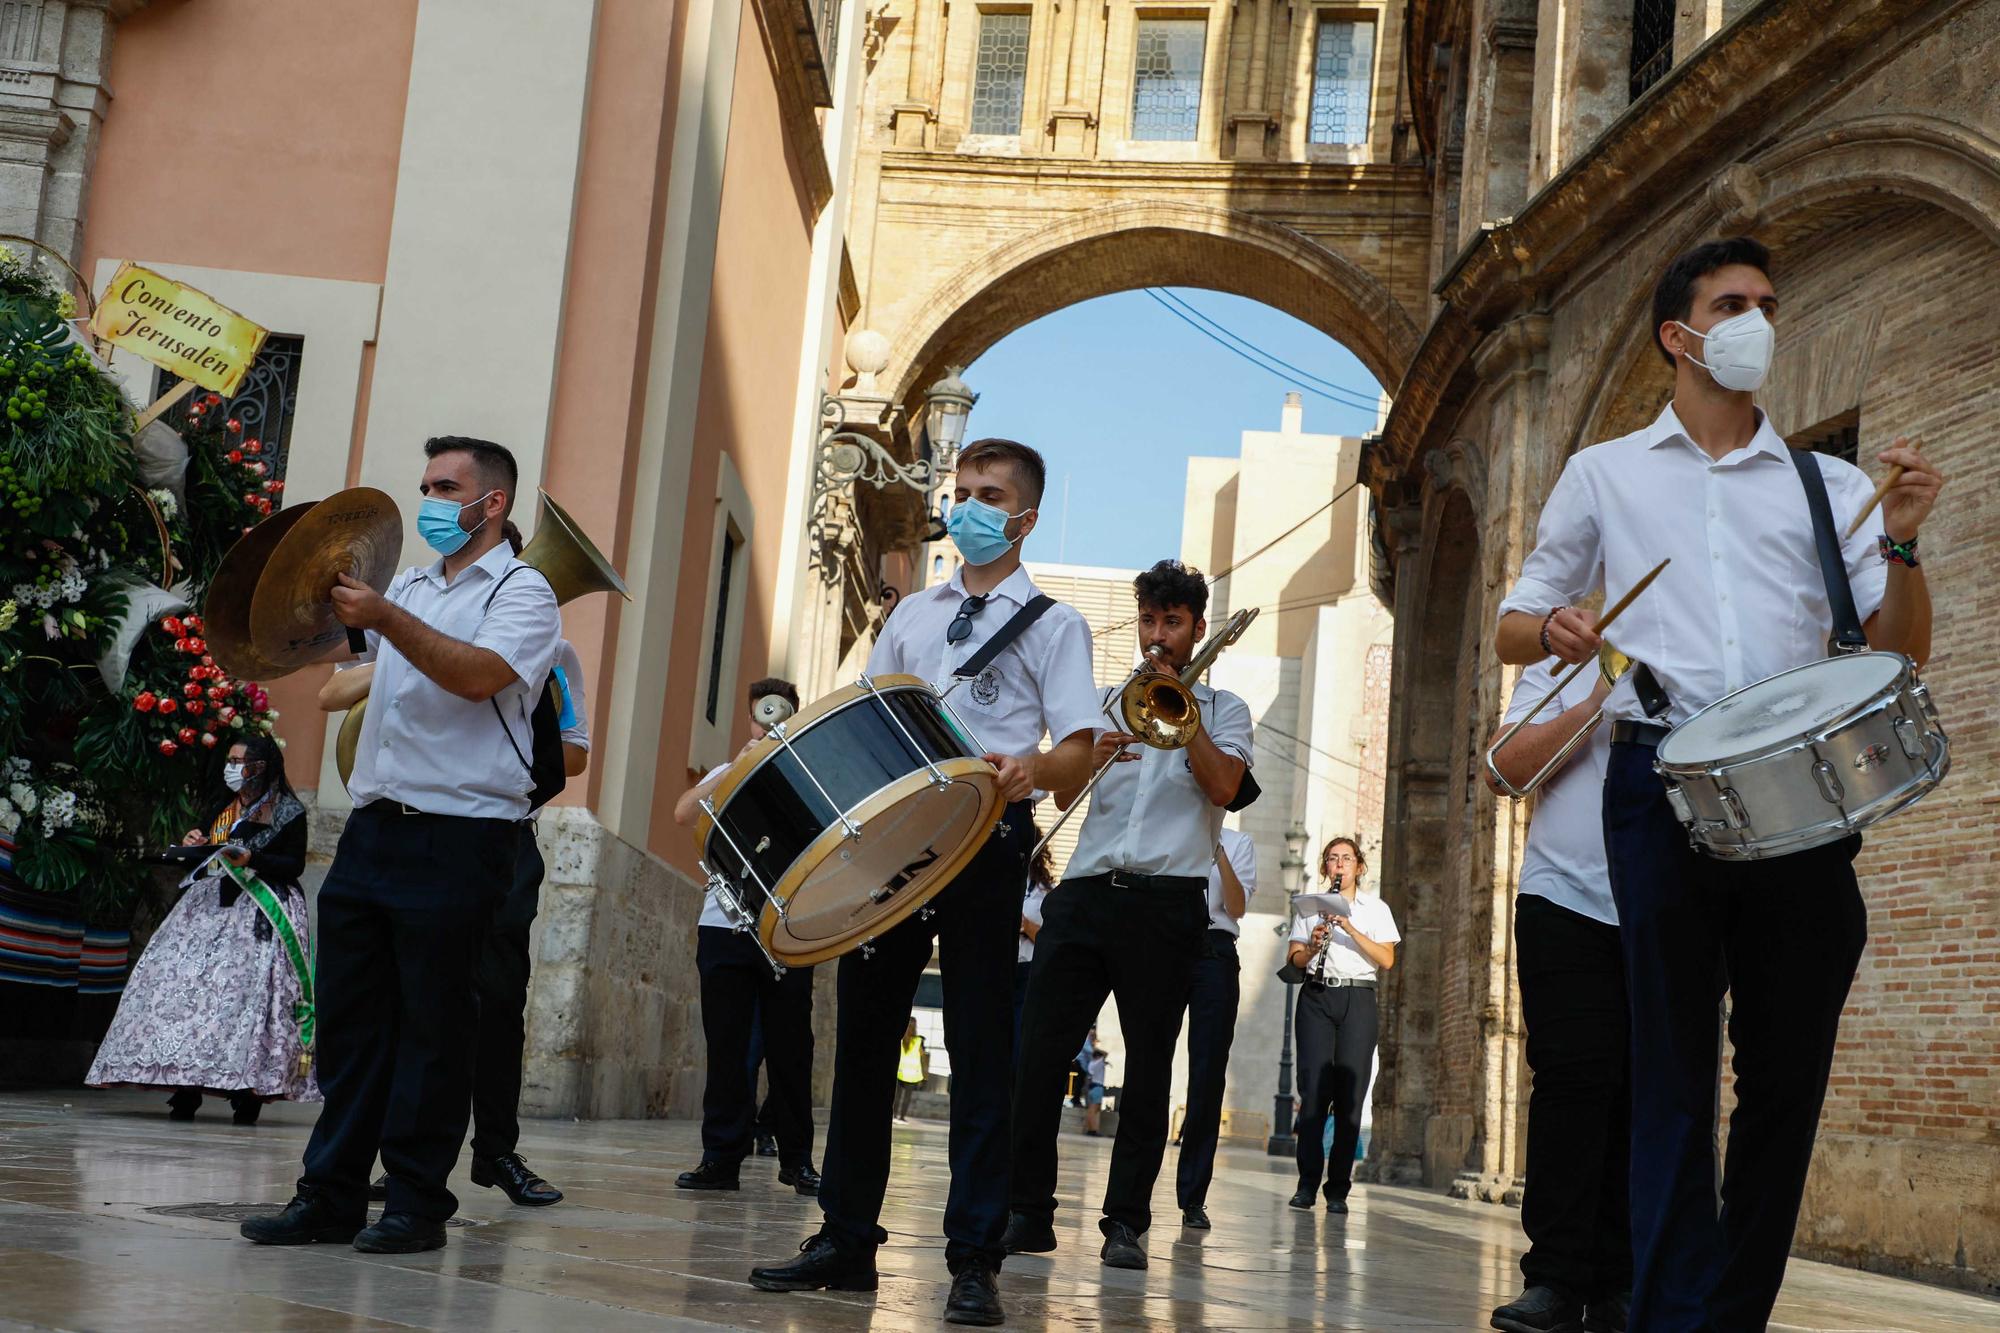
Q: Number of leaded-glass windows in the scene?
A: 3